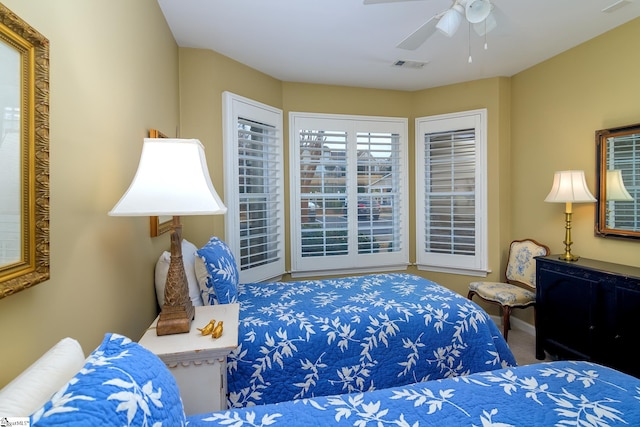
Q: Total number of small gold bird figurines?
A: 2